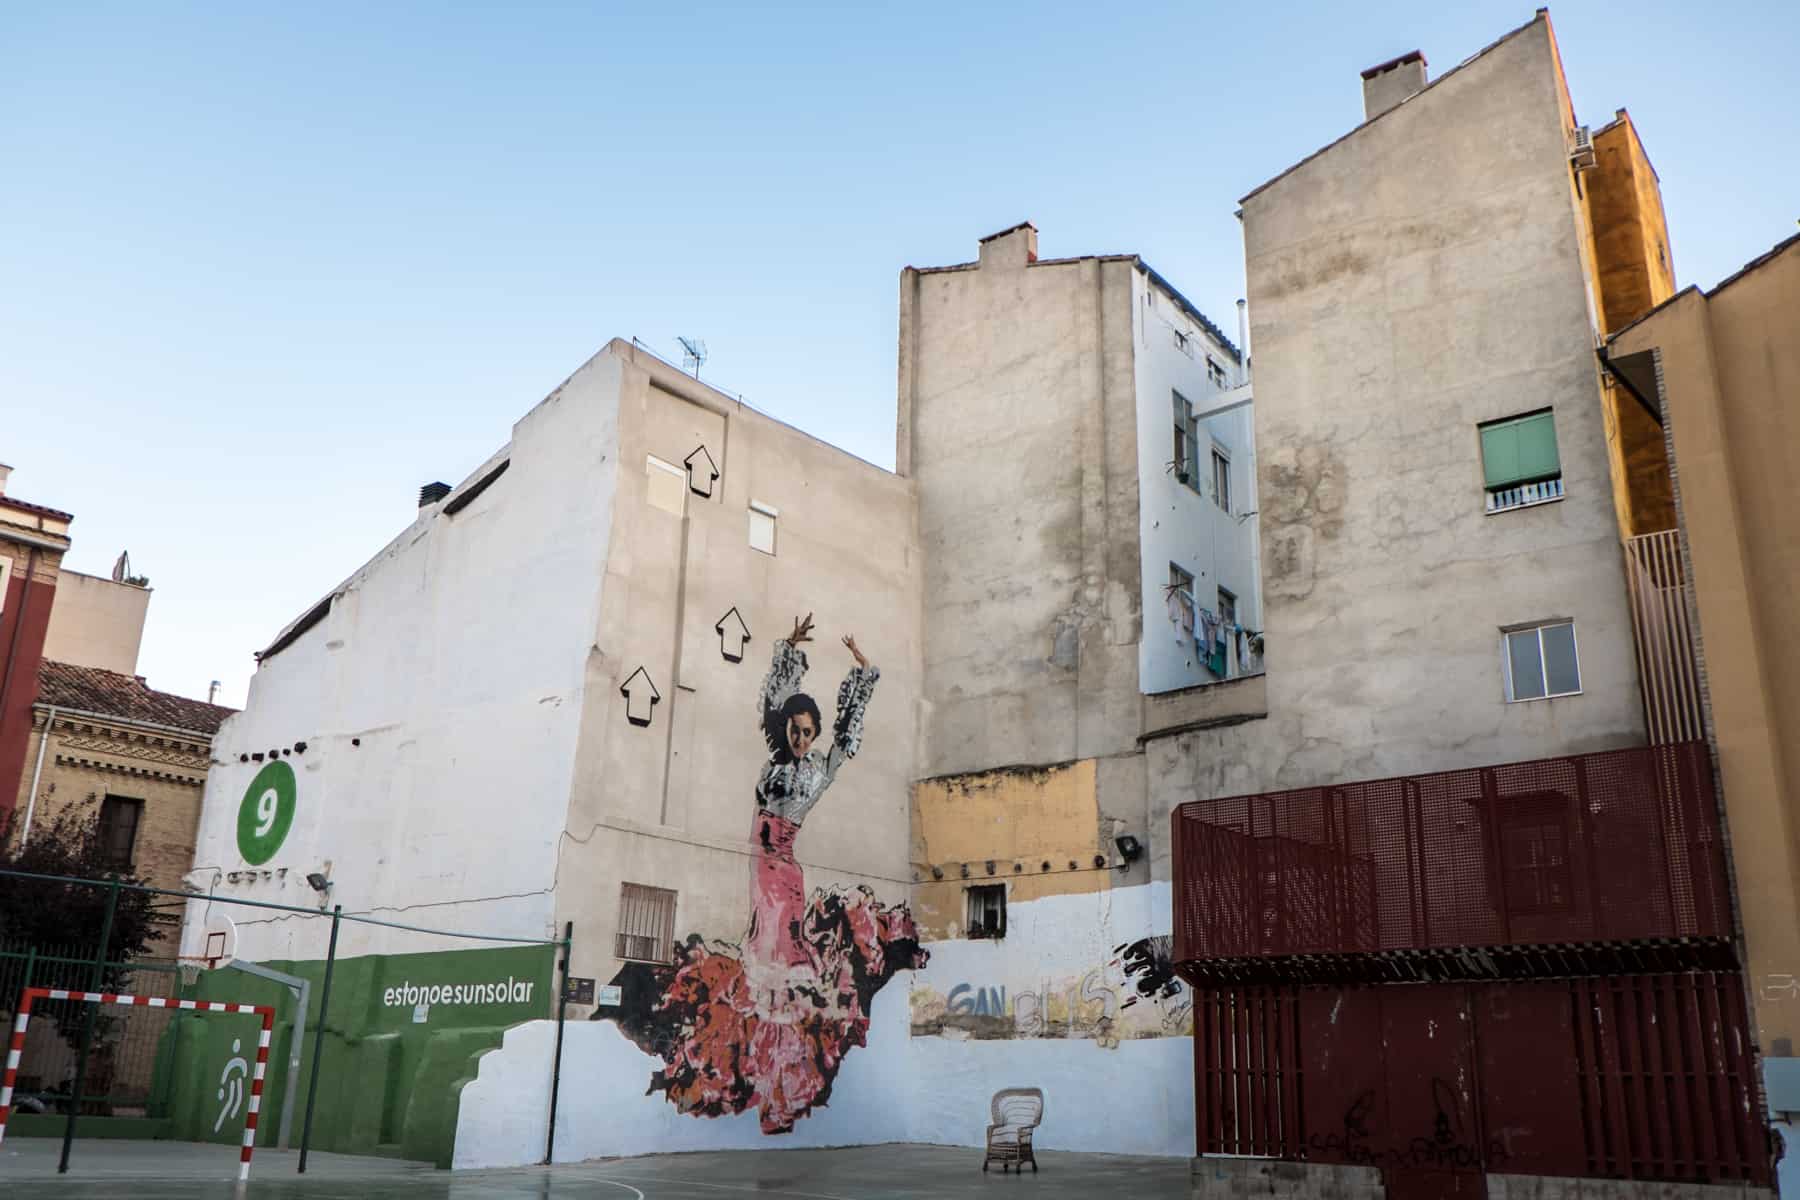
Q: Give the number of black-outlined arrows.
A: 3